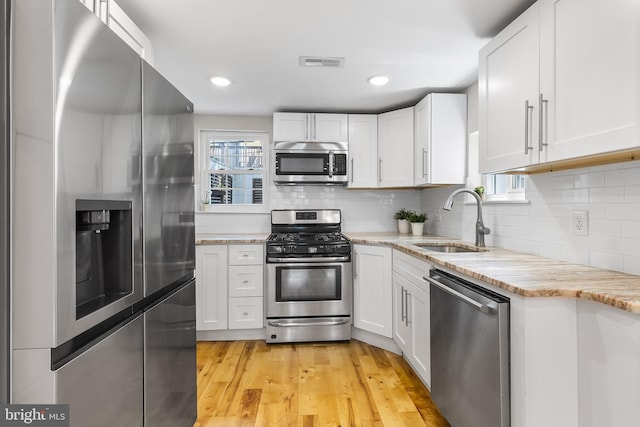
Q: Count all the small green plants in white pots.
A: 2